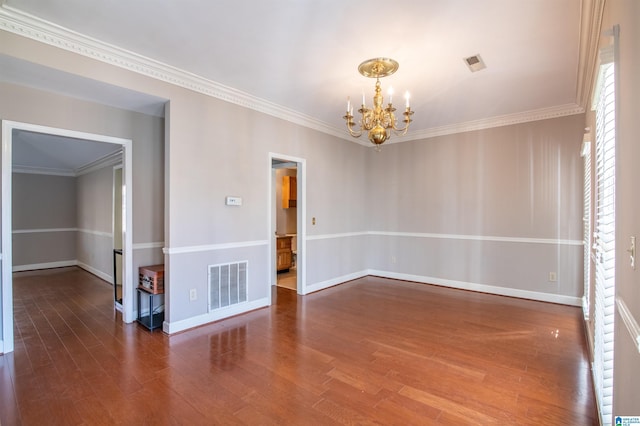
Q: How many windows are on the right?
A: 2